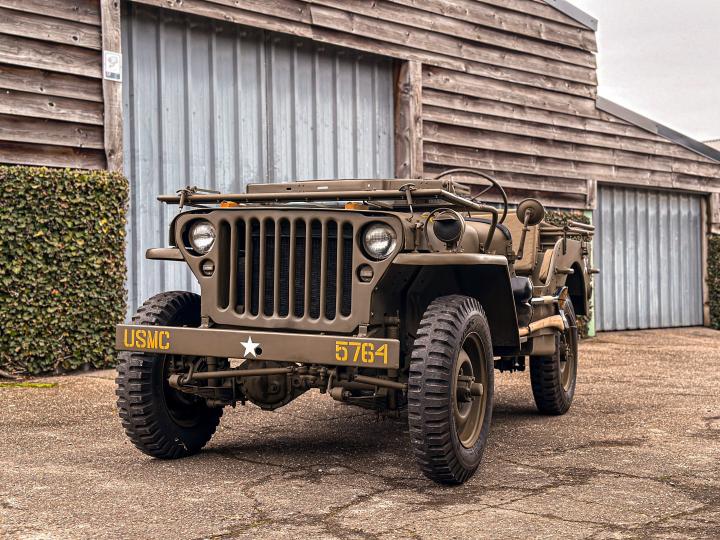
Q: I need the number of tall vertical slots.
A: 9